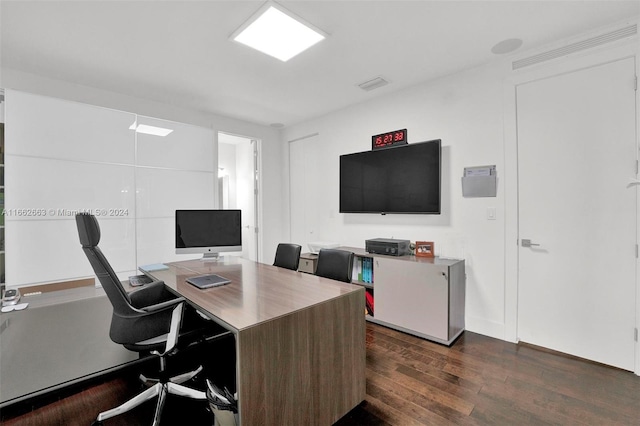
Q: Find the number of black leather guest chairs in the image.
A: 2